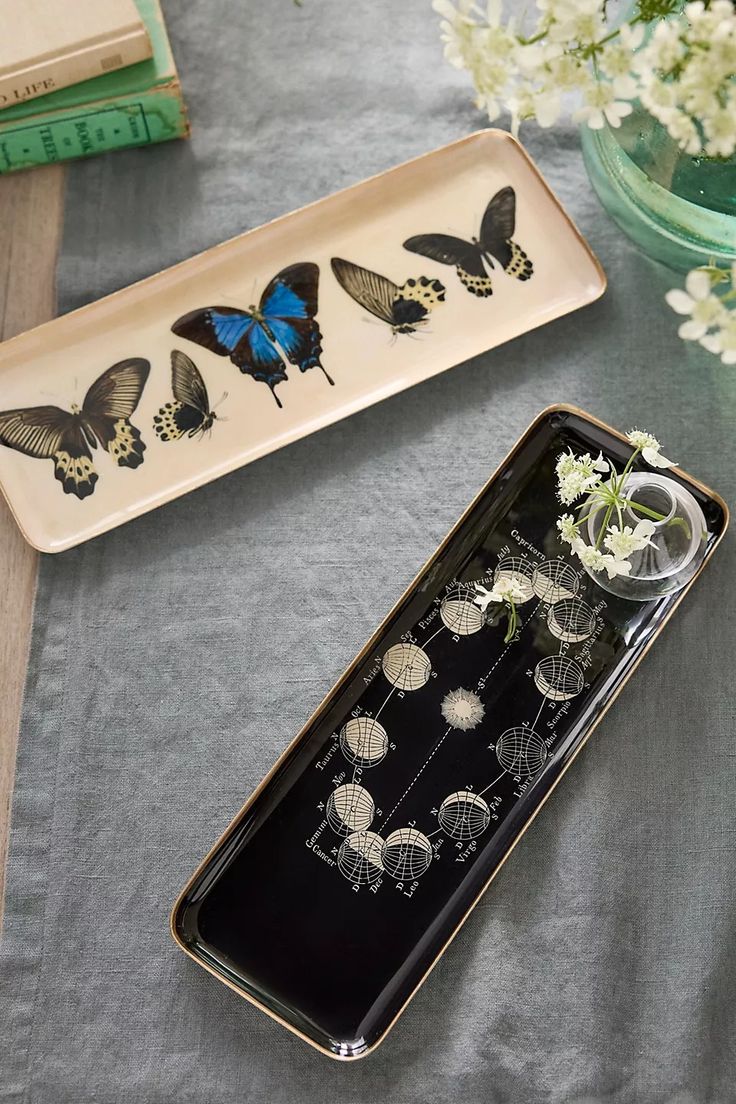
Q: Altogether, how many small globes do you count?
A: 12